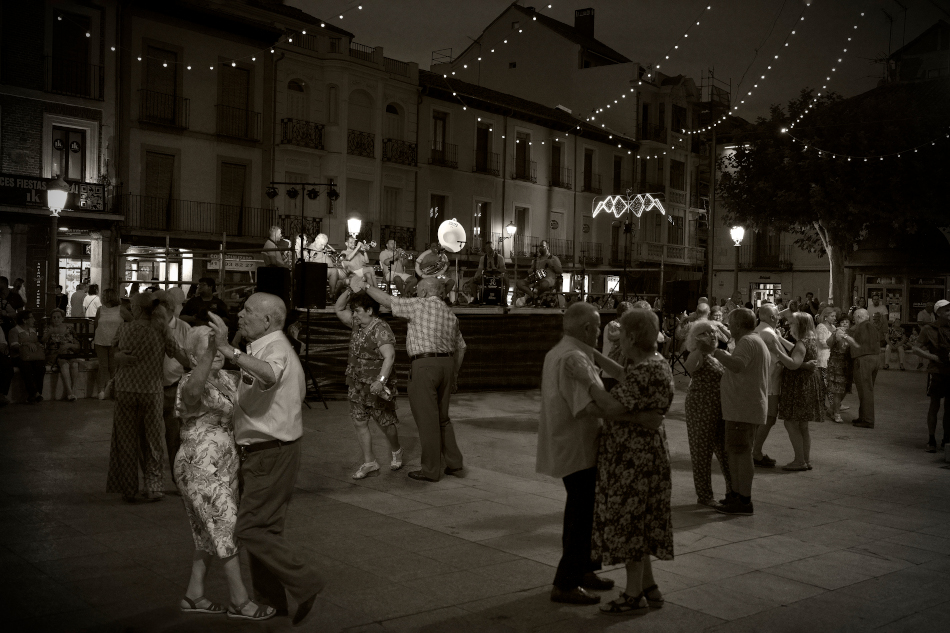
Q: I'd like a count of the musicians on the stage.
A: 8